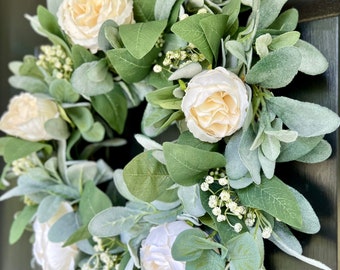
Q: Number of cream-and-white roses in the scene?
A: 5